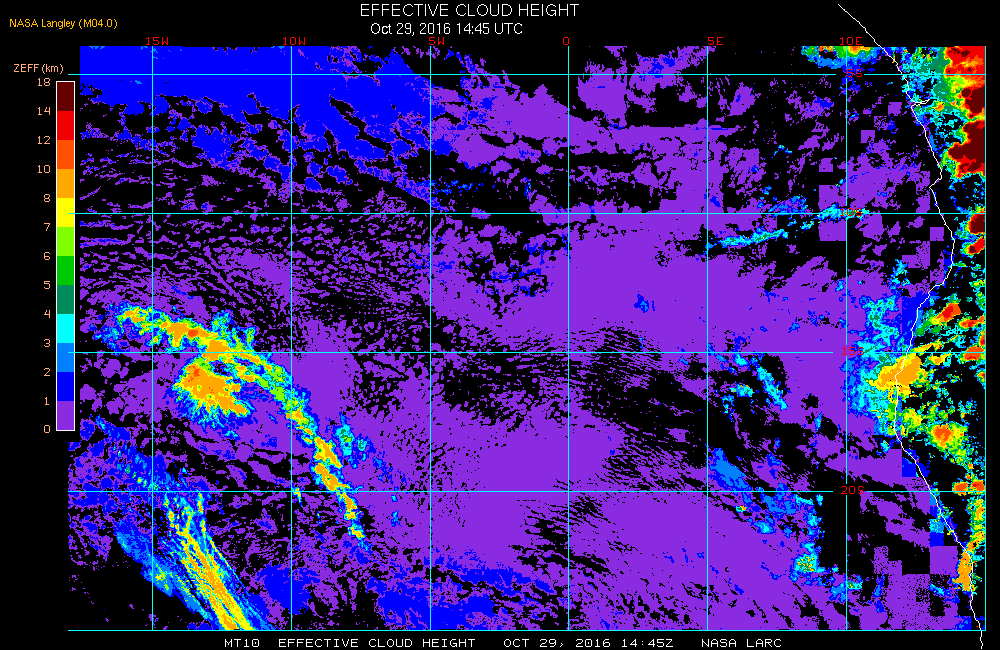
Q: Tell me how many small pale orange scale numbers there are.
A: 13